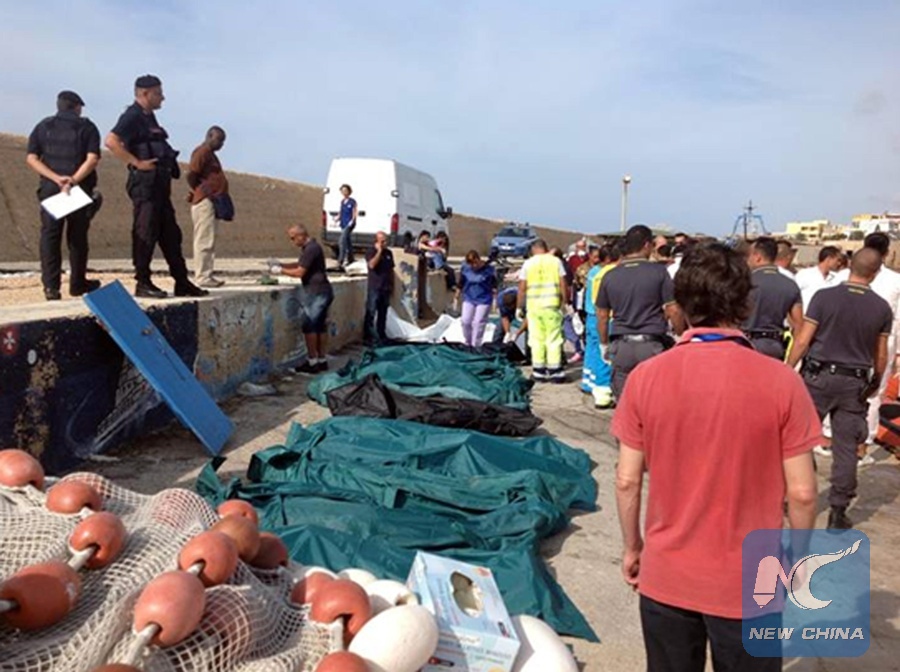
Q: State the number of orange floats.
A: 13